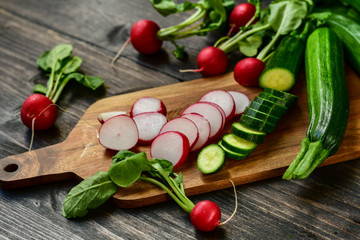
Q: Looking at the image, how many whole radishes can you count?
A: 6